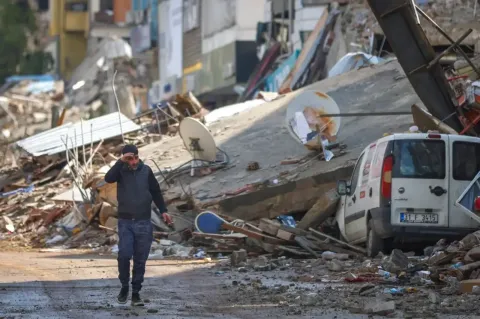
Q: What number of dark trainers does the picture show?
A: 2